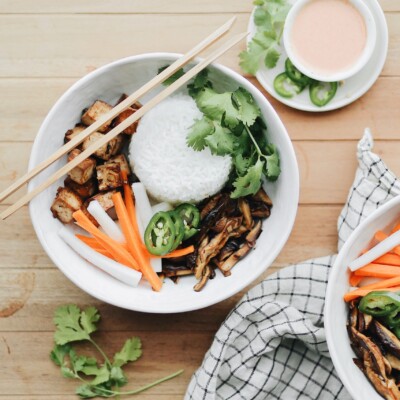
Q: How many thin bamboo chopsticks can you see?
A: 2